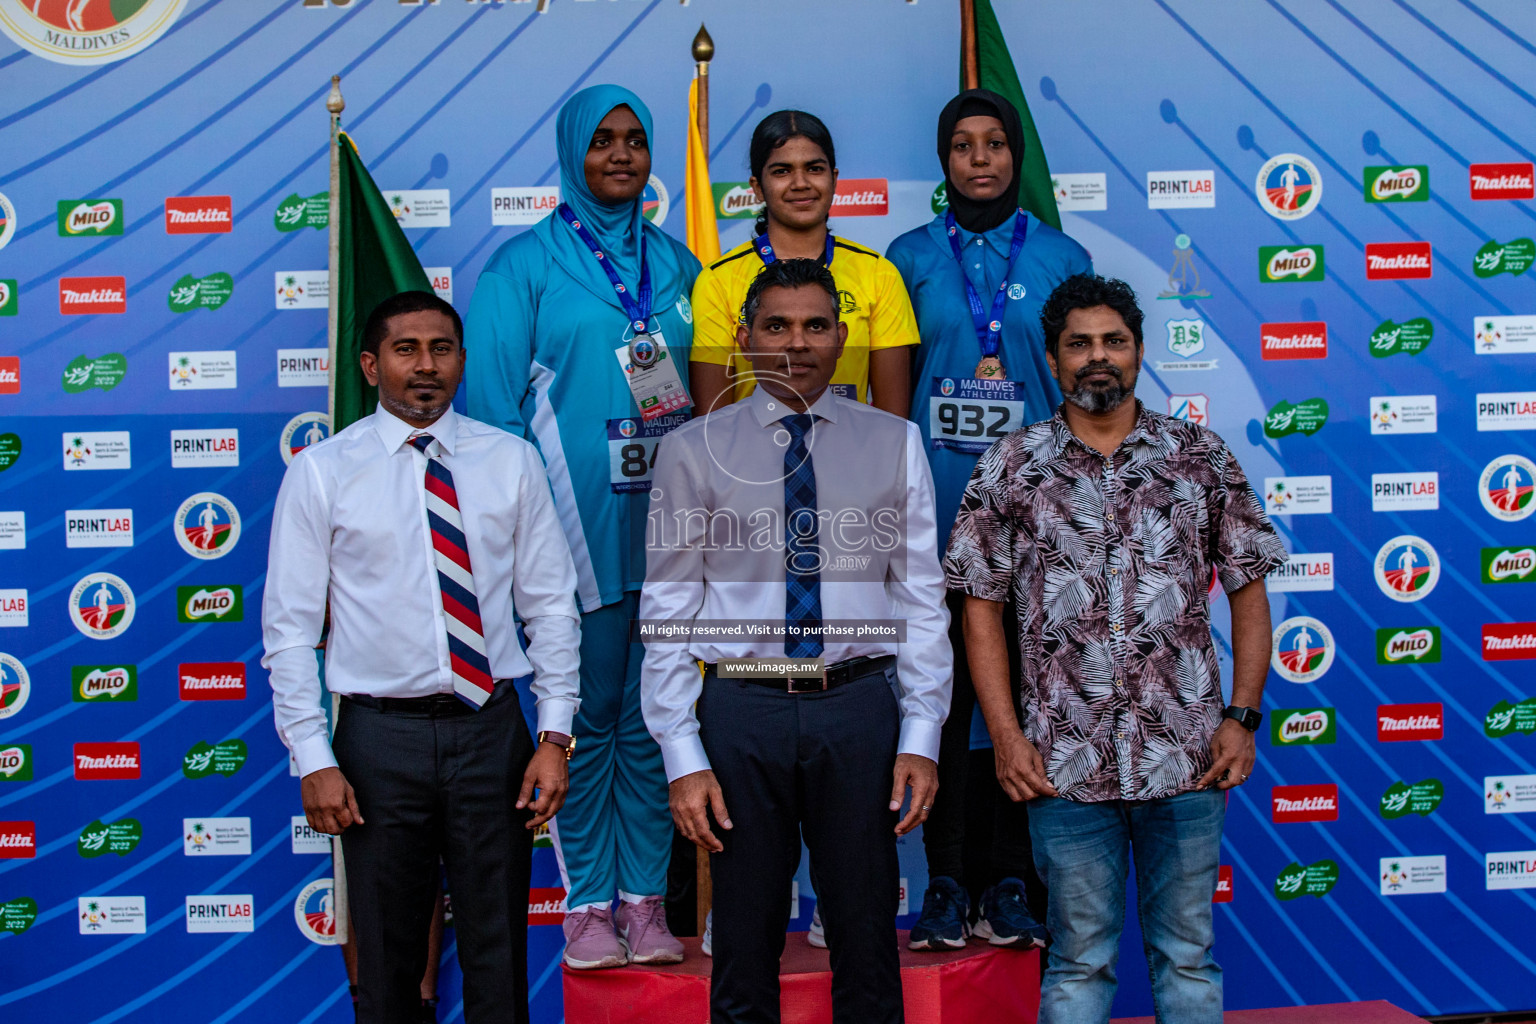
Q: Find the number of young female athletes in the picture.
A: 3